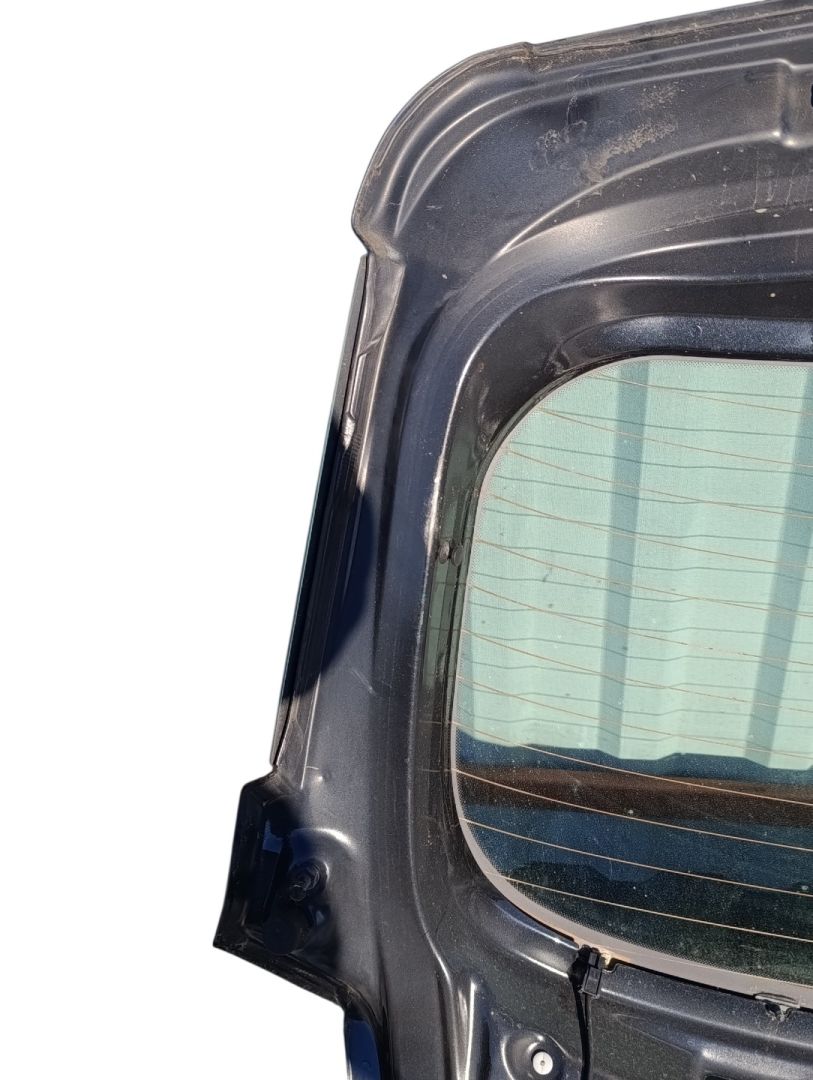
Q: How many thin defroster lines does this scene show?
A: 12